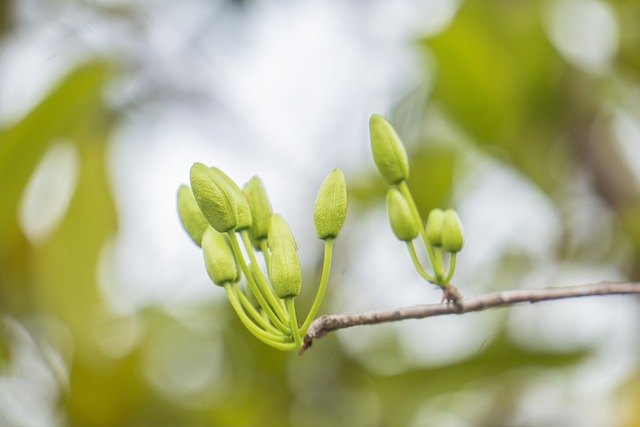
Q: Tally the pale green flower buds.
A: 11